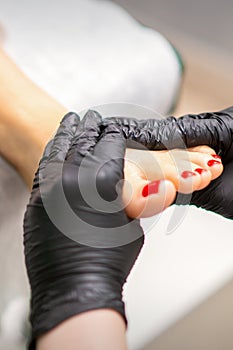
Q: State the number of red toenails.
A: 5